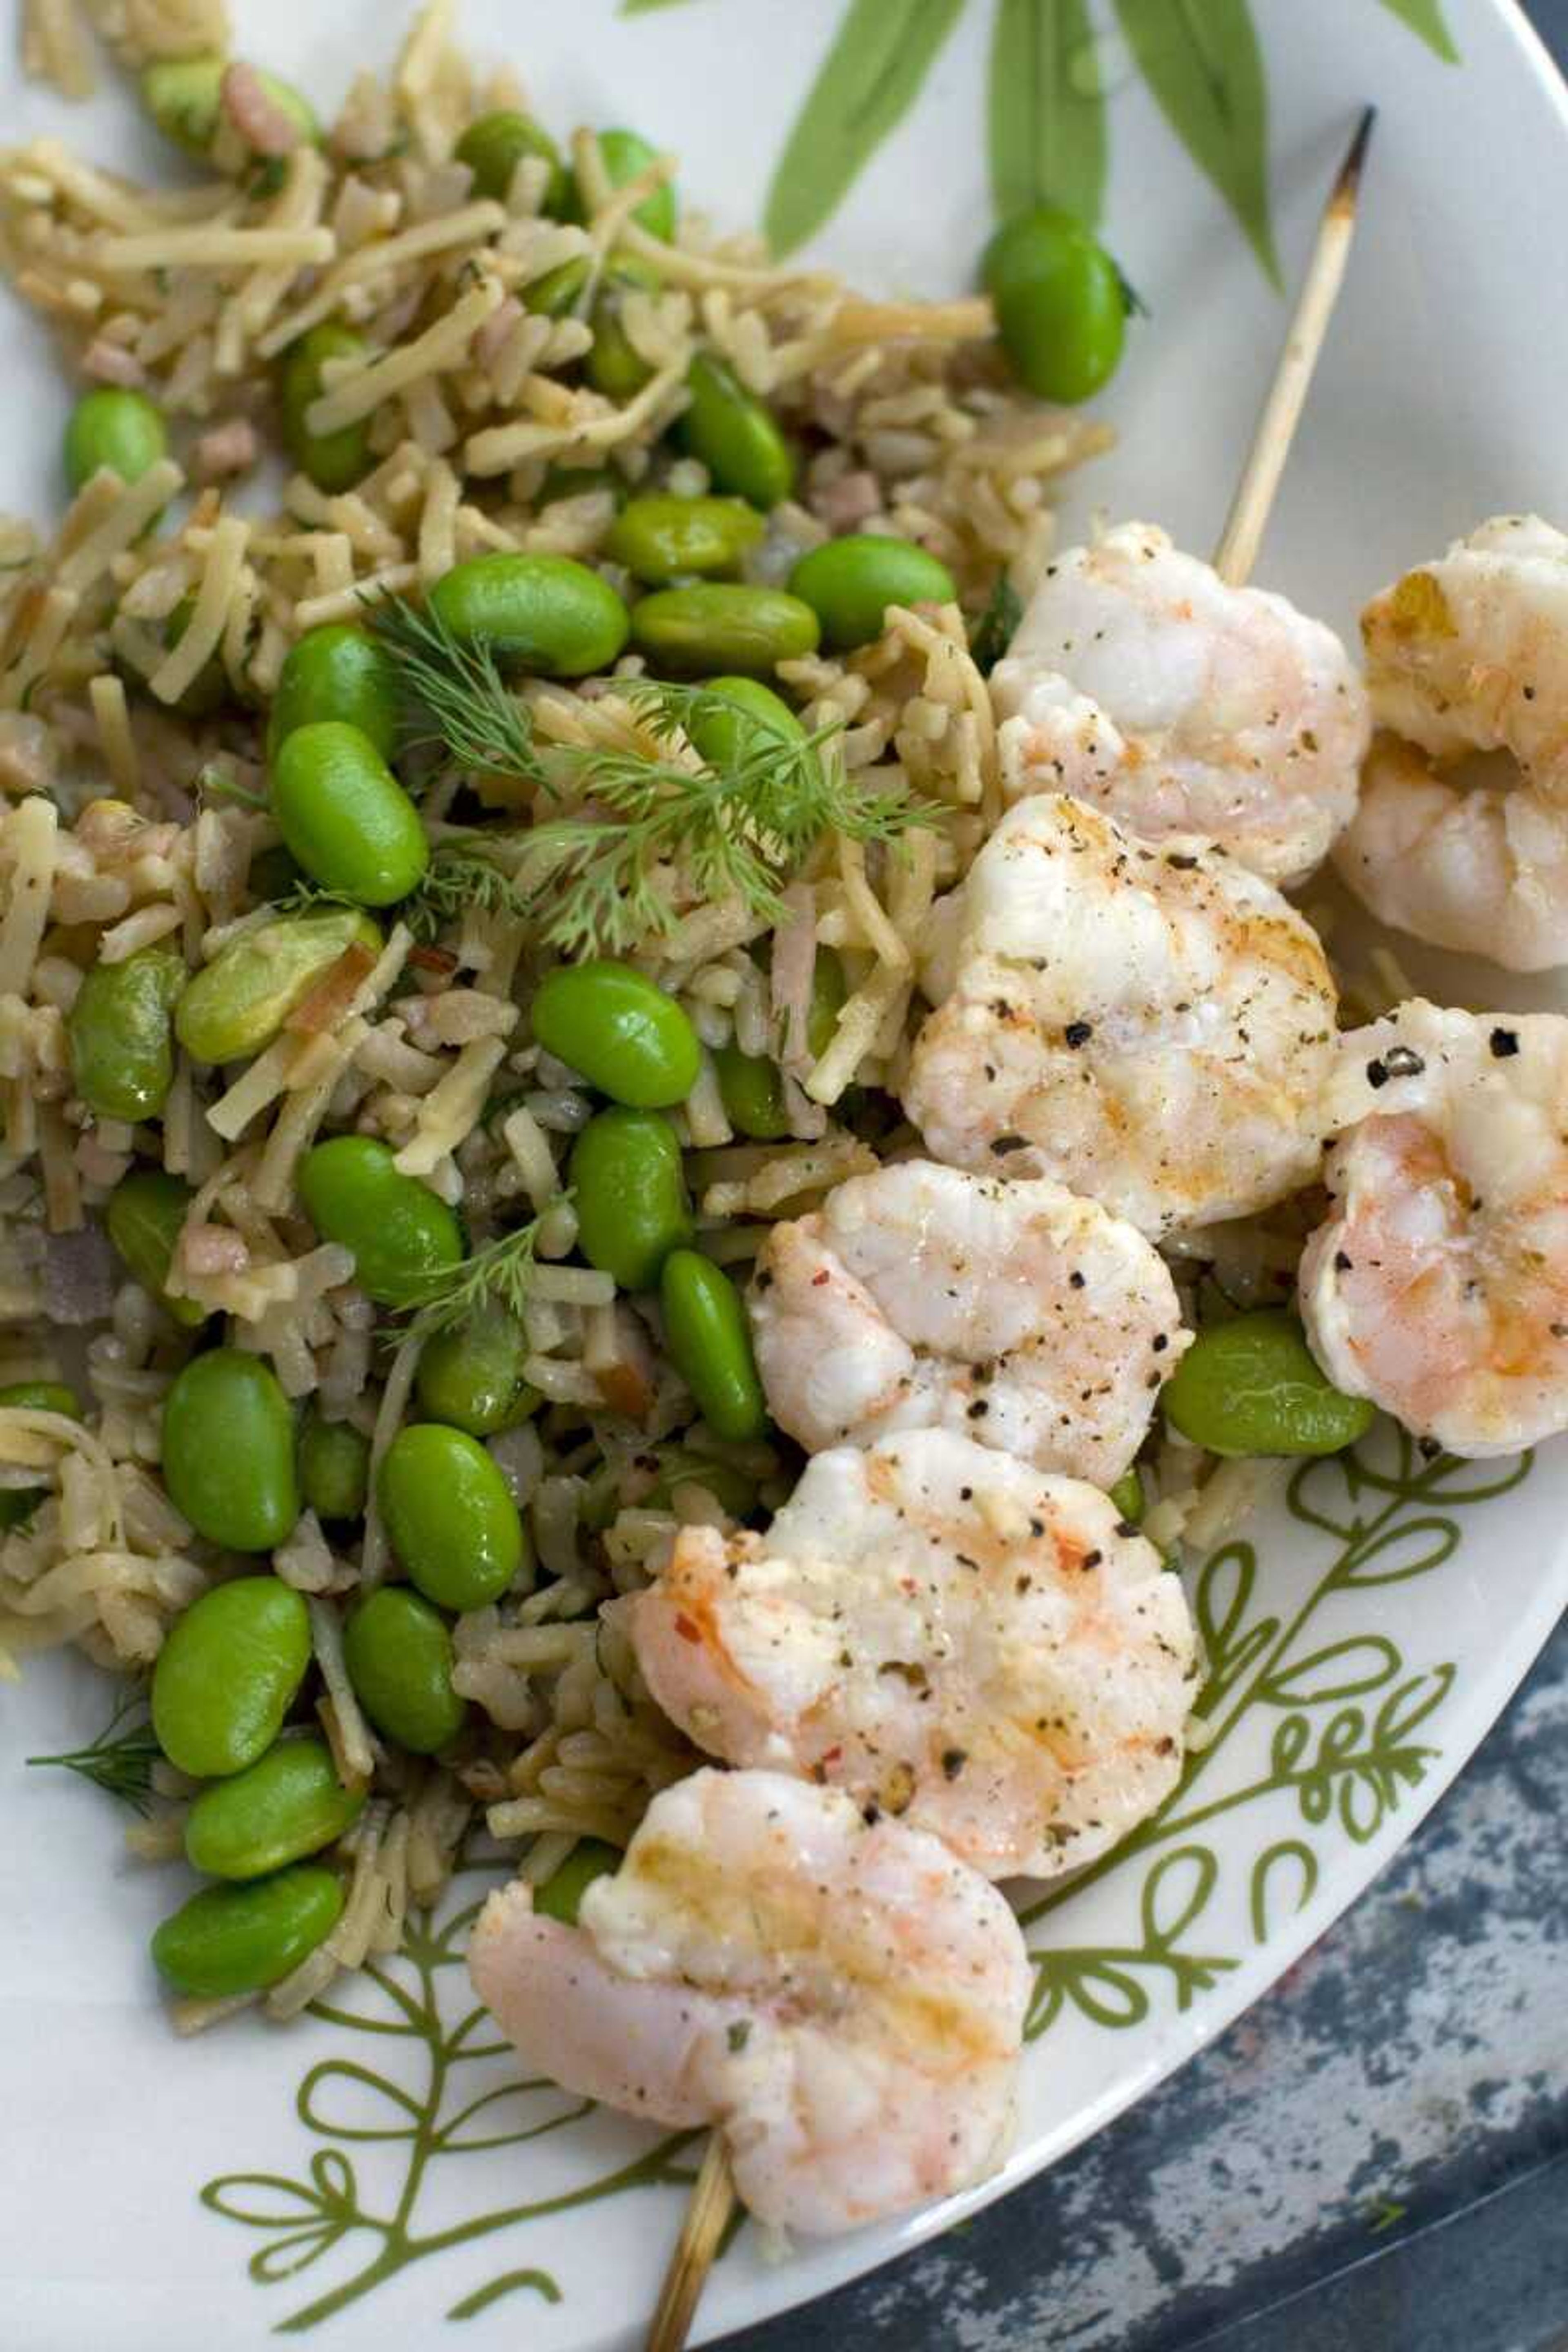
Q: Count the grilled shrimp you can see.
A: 7